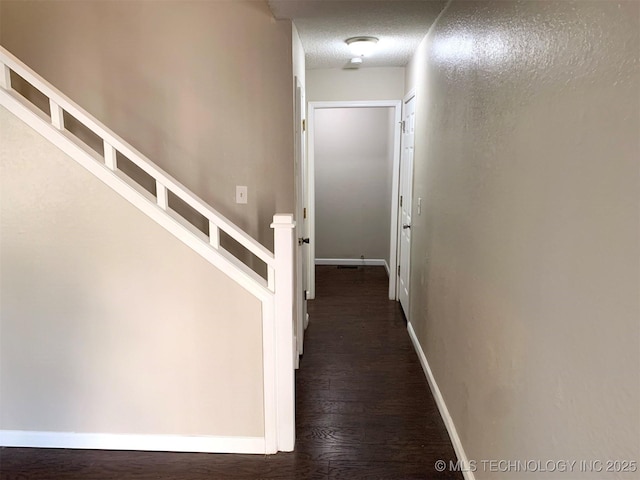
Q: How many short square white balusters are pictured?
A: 6